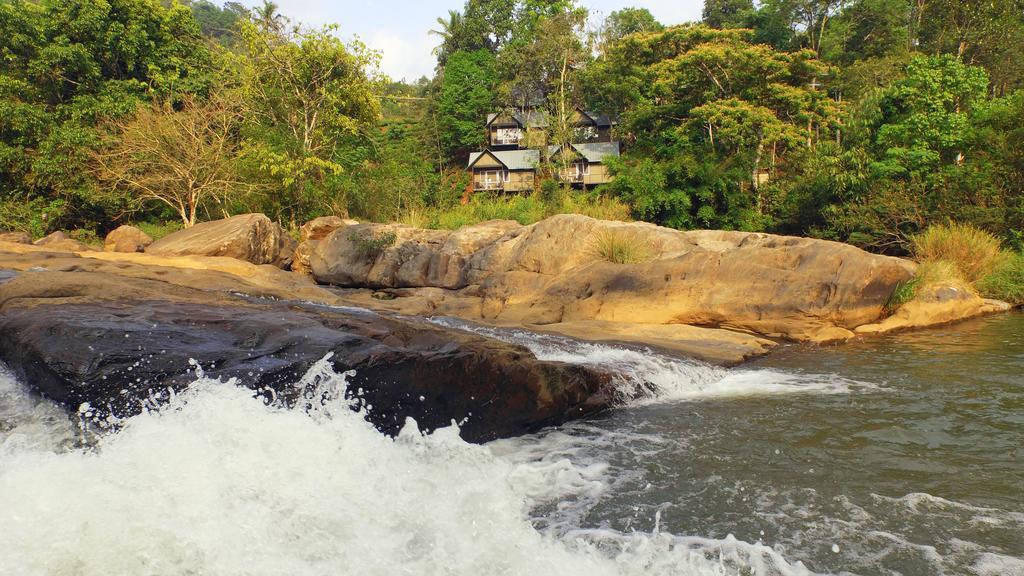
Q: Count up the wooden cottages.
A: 4